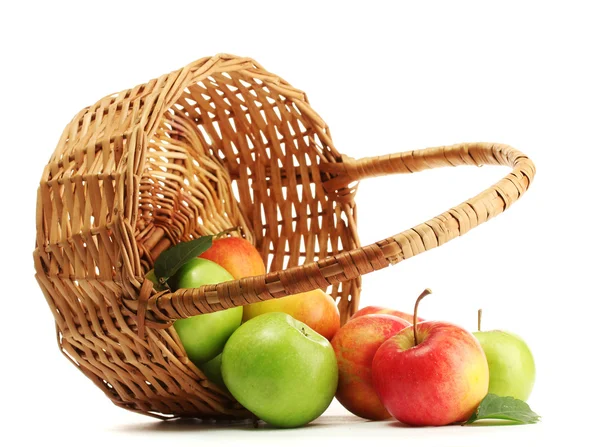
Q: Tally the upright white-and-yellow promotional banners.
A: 0